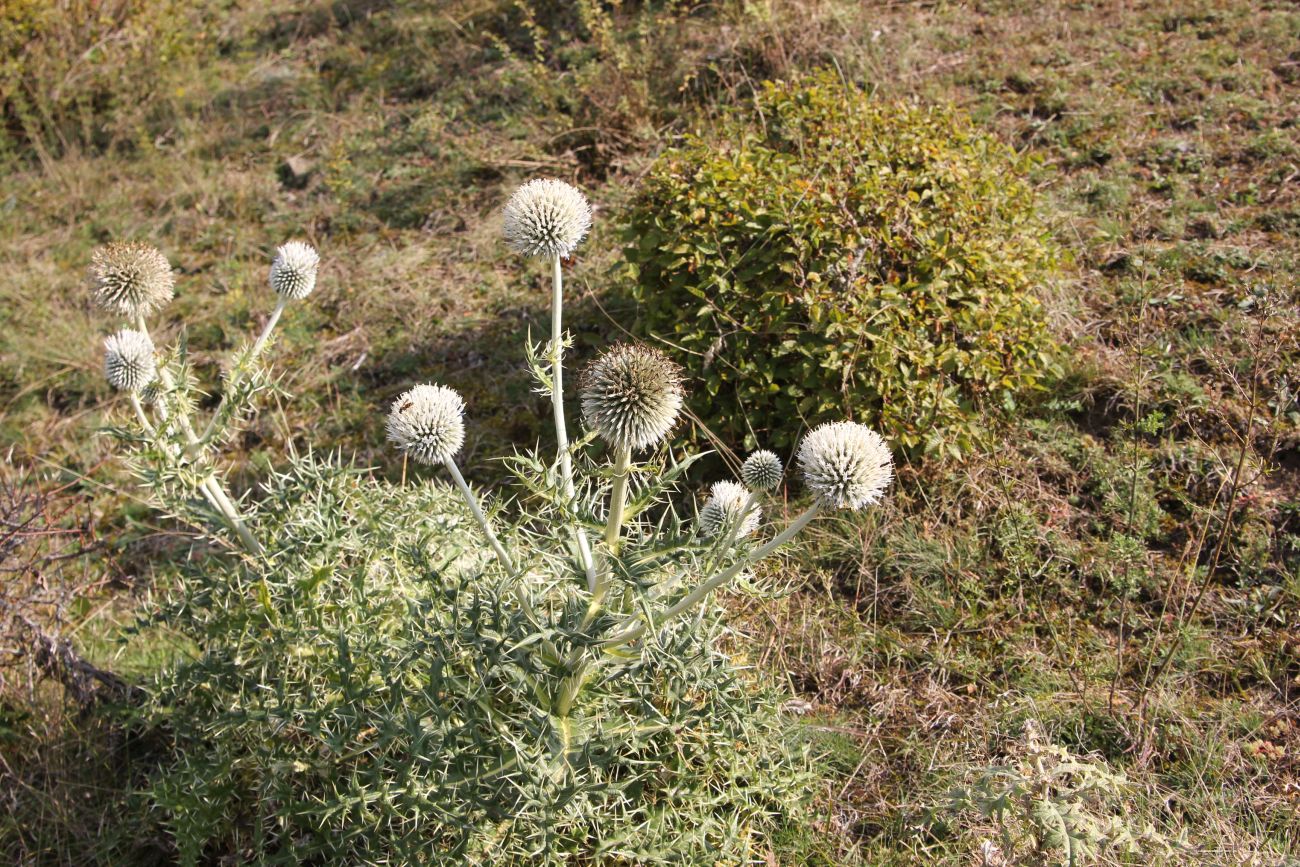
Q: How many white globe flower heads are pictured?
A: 9